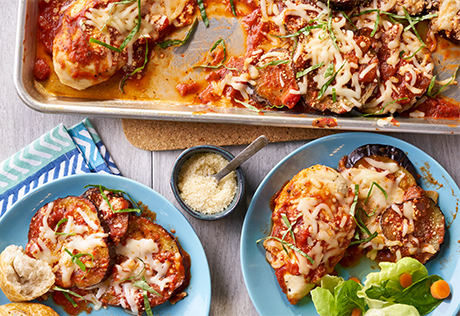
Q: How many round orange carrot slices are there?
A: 4